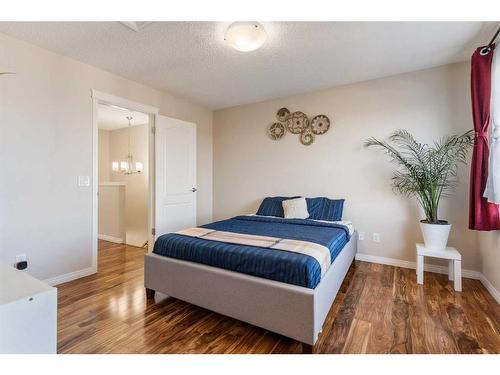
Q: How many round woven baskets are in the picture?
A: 5